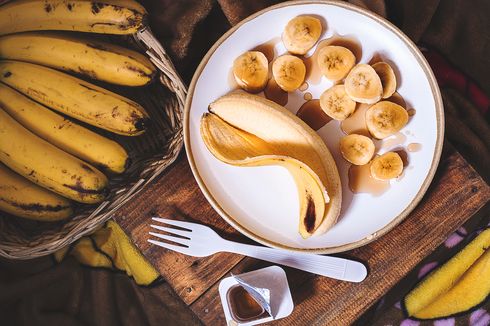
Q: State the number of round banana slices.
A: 10